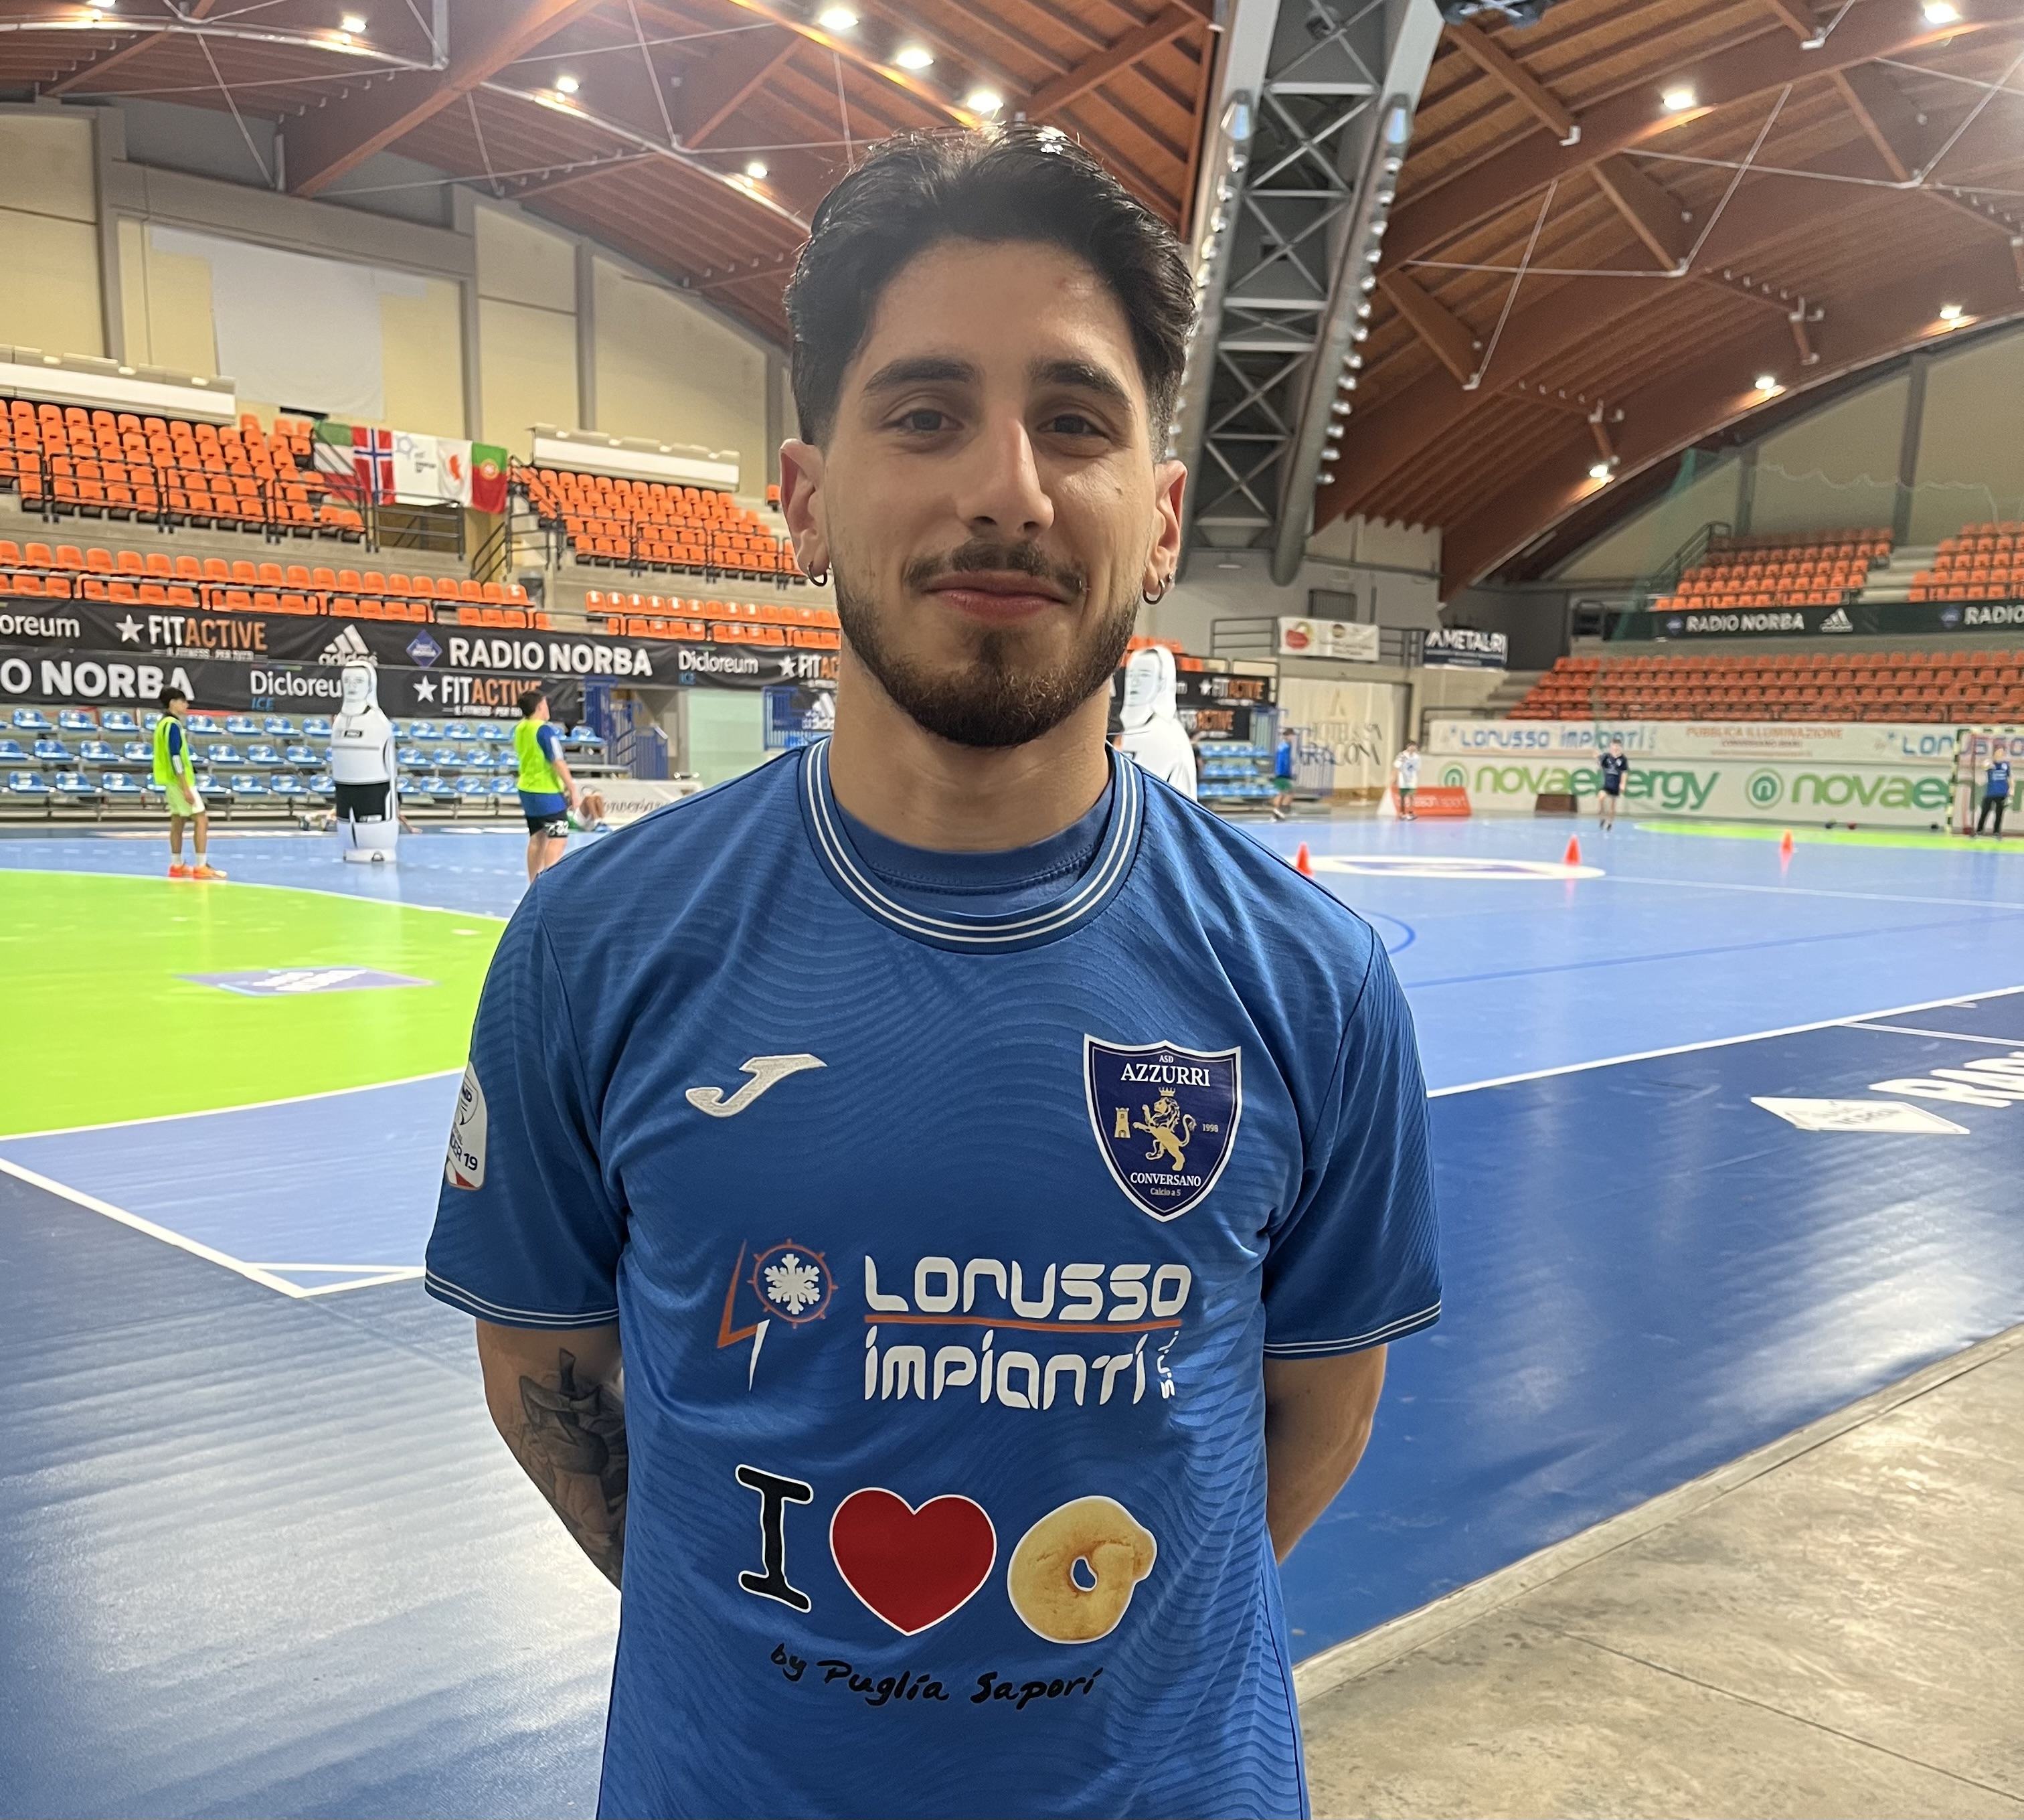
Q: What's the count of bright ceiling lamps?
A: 12